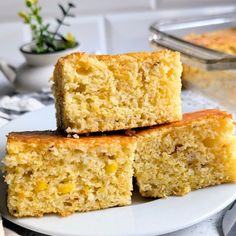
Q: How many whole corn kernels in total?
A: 3